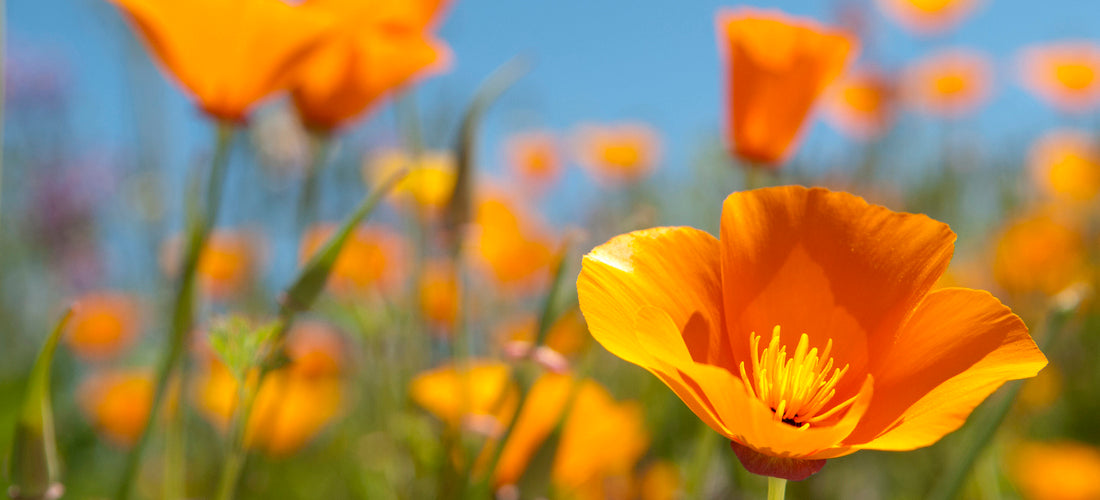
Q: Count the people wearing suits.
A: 0